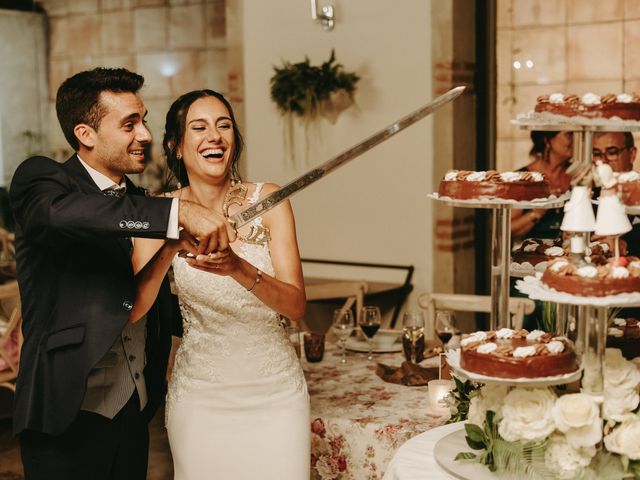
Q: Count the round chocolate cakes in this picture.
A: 7